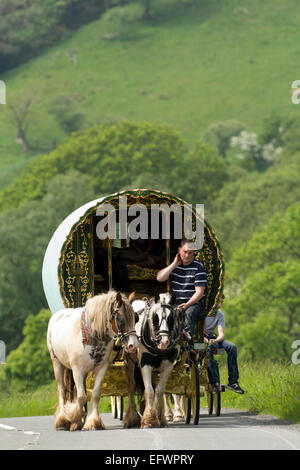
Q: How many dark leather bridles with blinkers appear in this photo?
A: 2